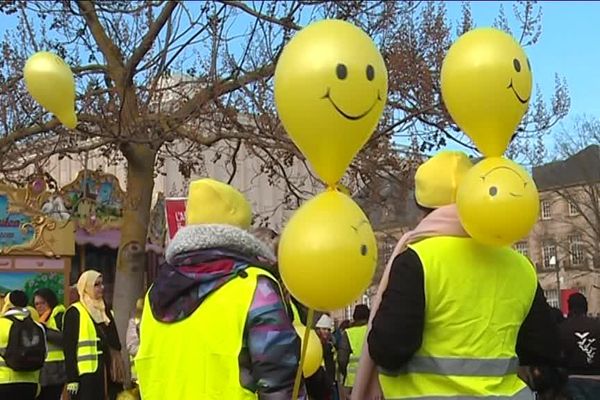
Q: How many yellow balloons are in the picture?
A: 6